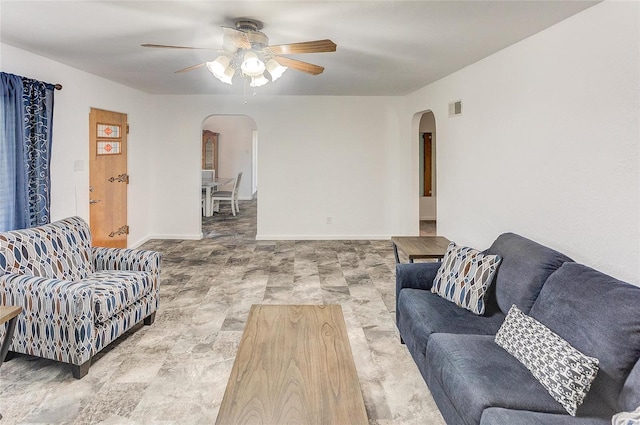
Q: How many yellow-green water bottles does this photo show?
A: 0